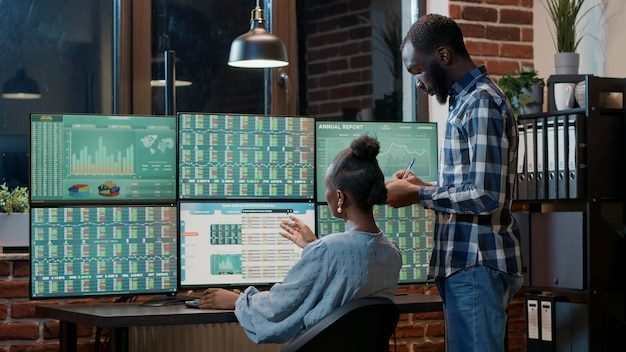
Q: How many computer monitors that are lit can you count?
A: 6